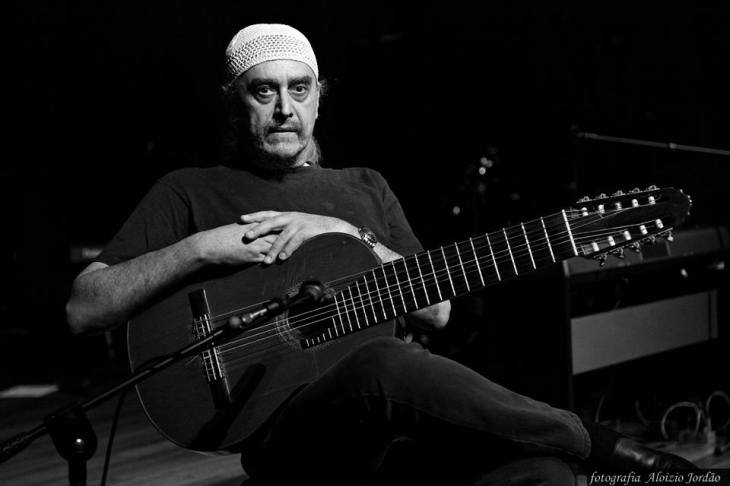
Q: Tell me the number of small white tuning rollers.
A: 10